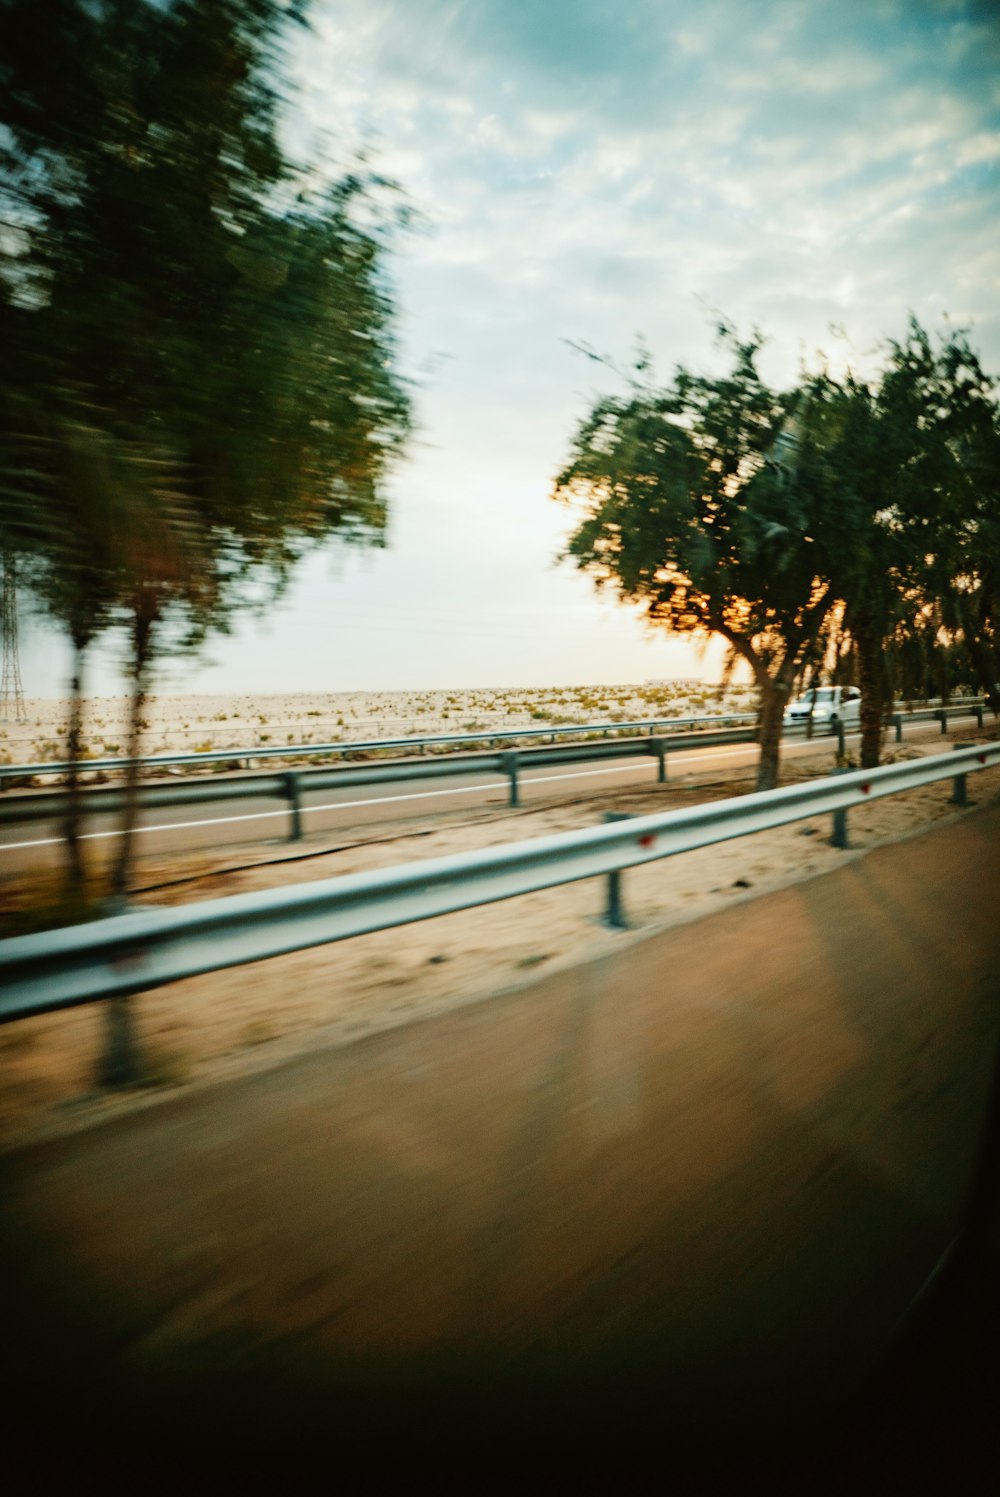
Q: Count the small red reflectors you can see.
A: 4